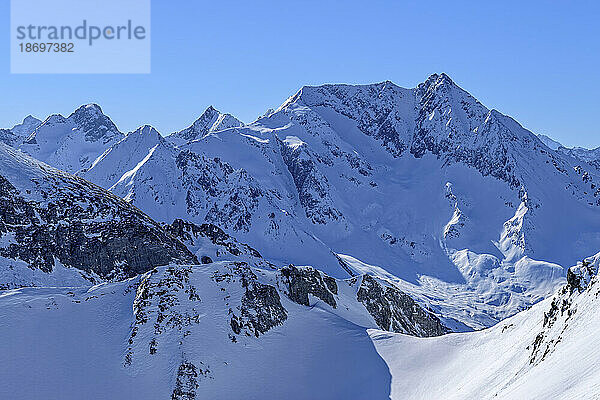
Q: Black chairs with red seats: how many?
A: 0